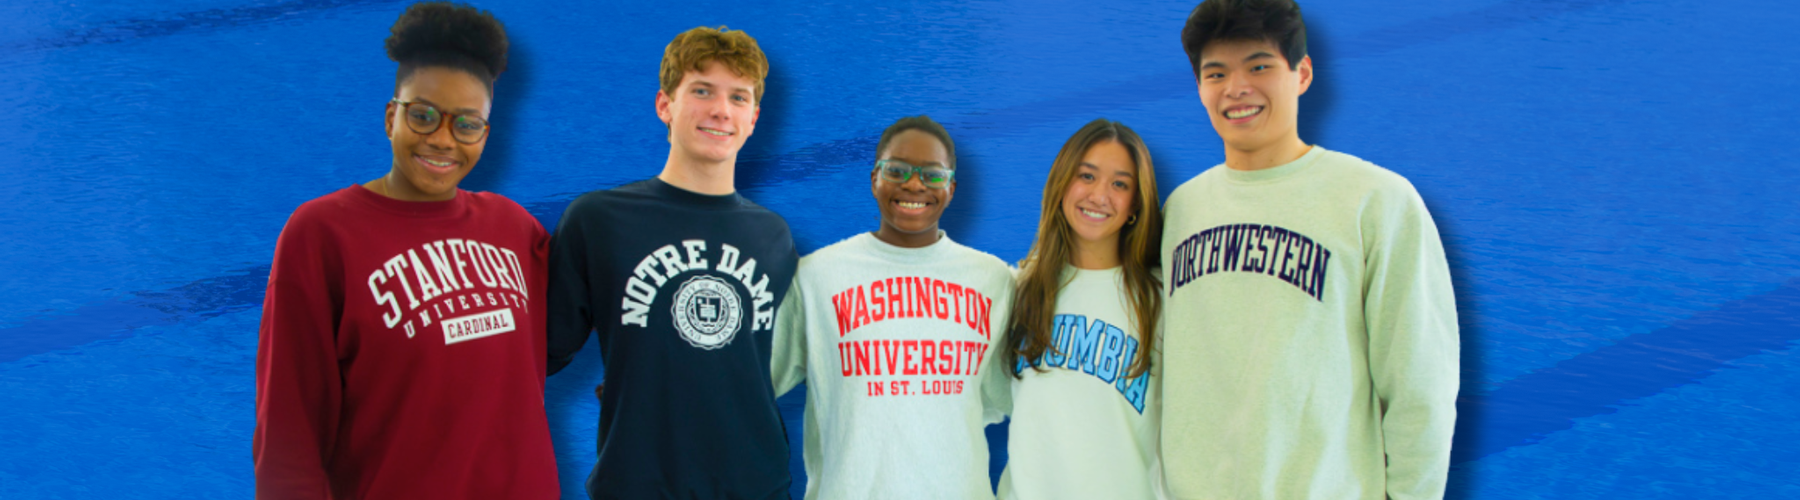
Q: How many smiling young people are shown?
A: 5